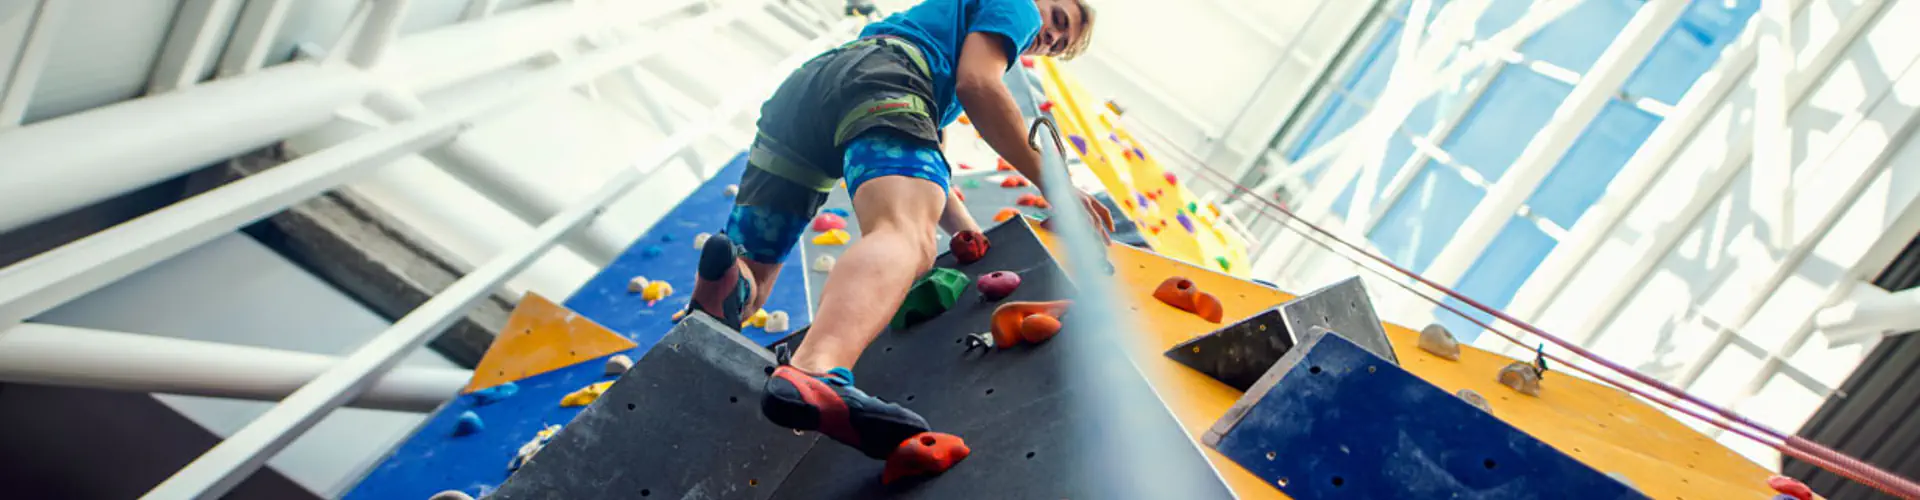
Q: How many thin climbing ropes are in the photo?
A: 2